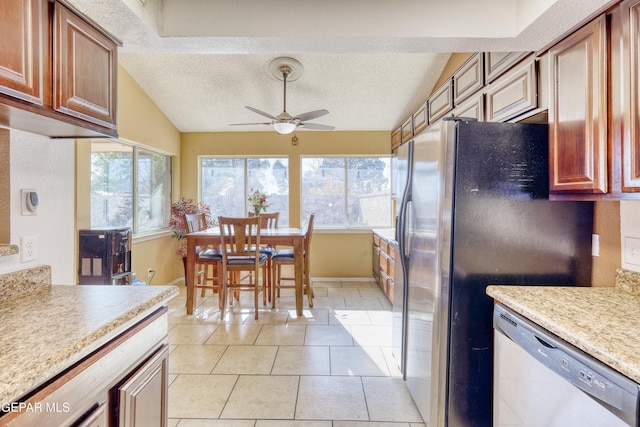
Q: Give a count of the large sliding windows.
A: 3